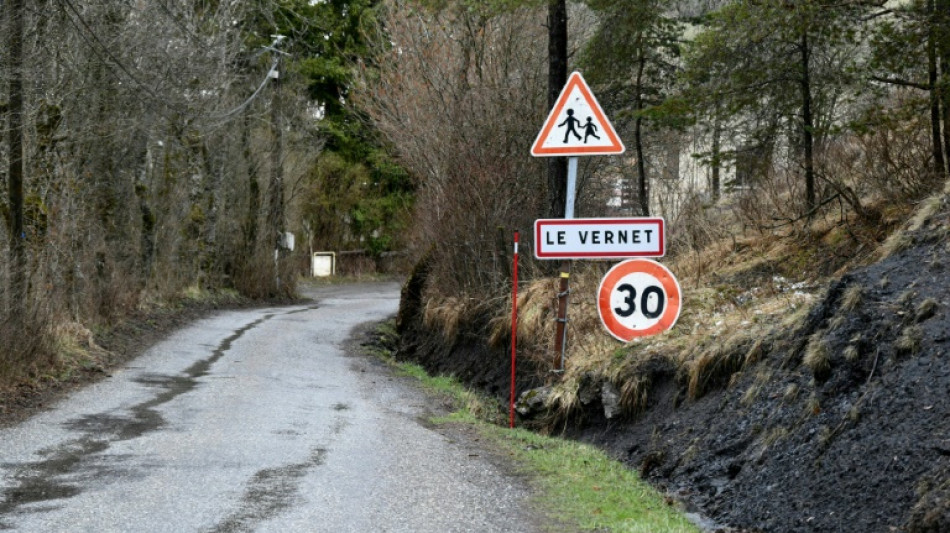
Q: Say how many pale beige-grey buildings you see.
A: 1